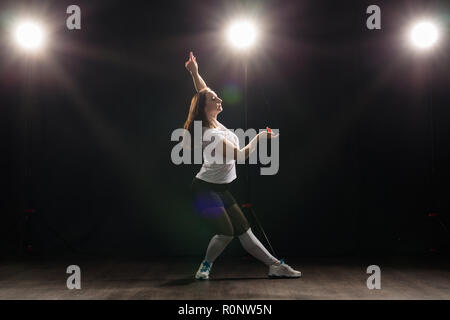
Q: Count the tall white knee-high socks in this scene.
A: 2